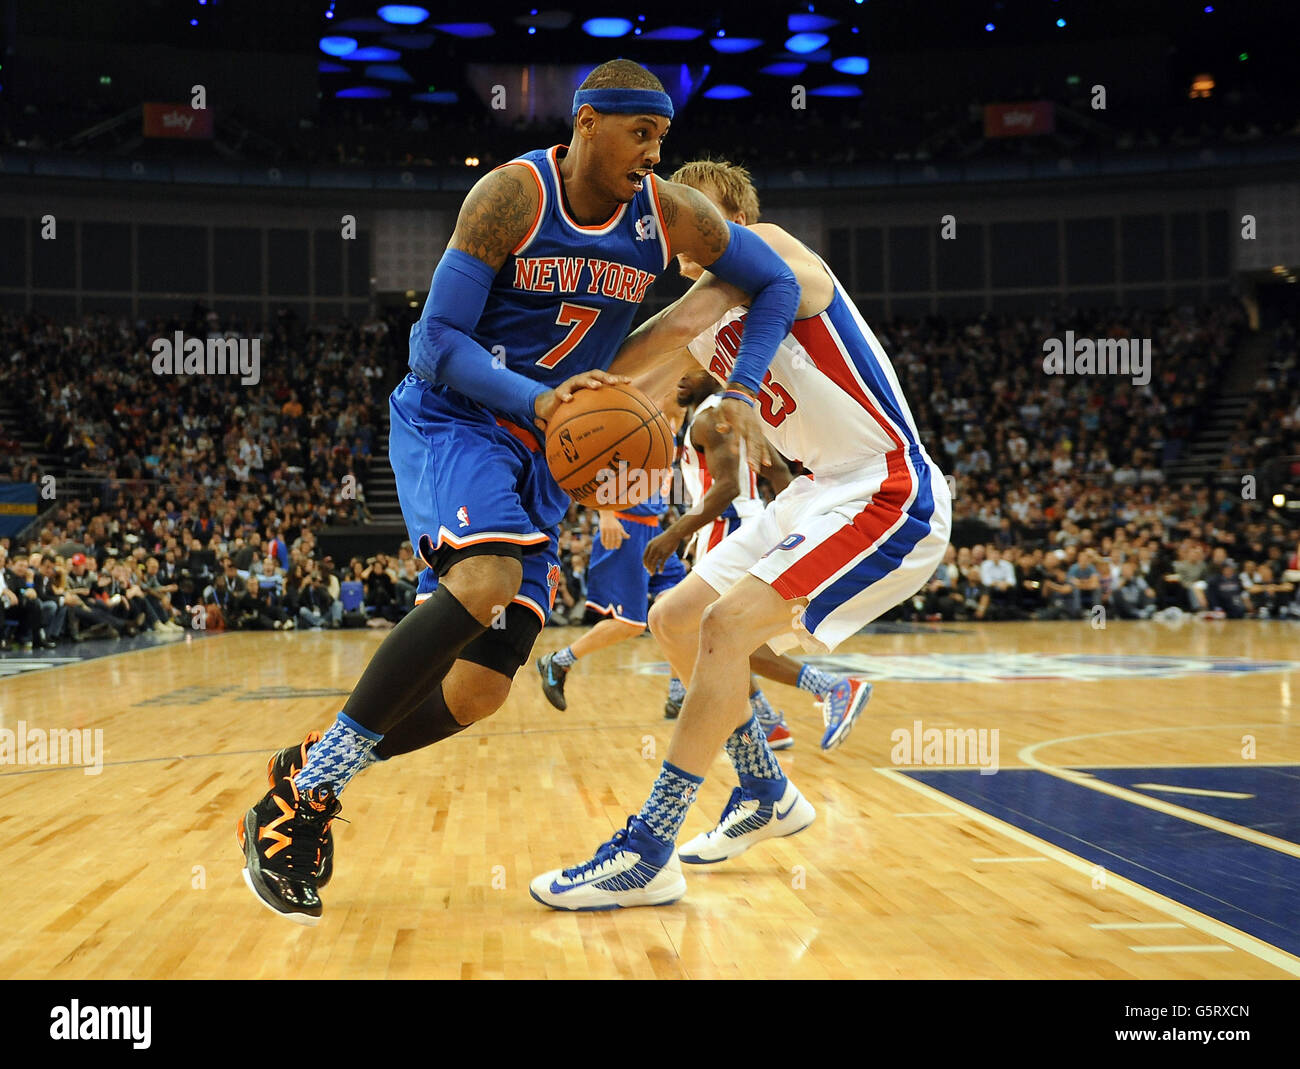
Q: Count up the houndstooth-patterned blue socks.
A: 8